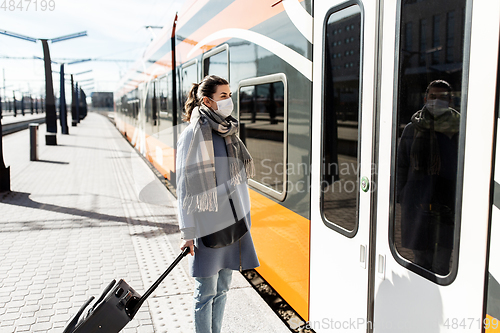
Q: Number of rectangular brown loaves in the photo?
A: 0